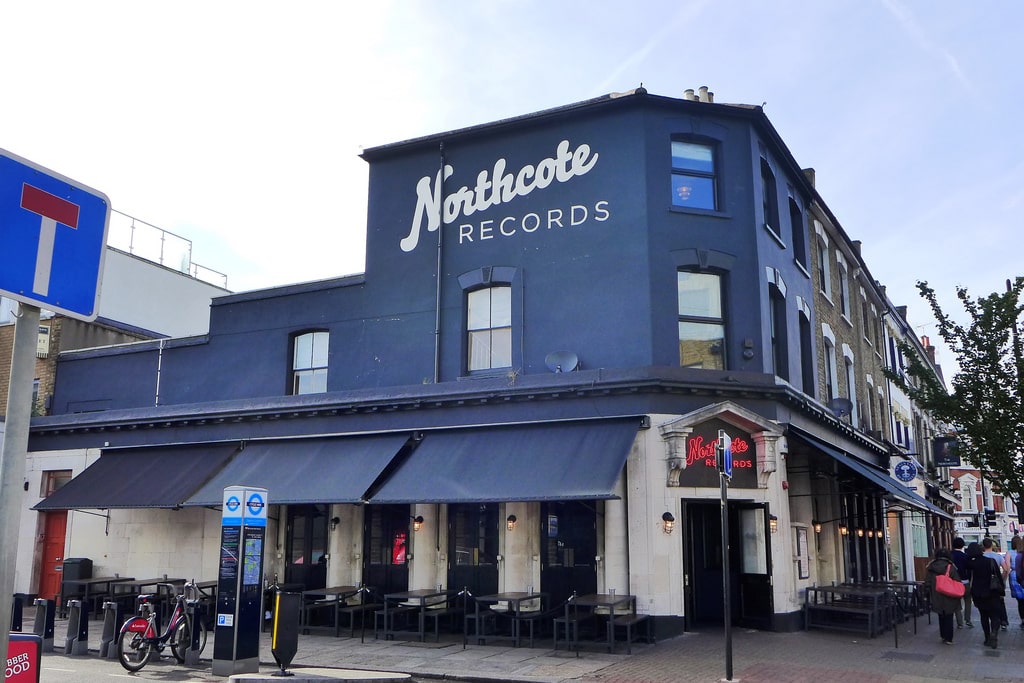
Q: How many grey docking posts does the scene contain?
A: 6